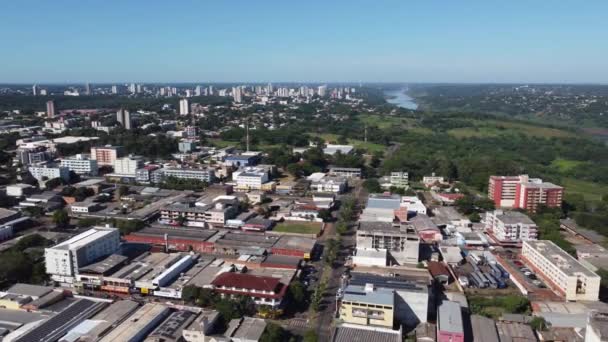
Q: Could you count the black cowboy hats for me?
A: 0